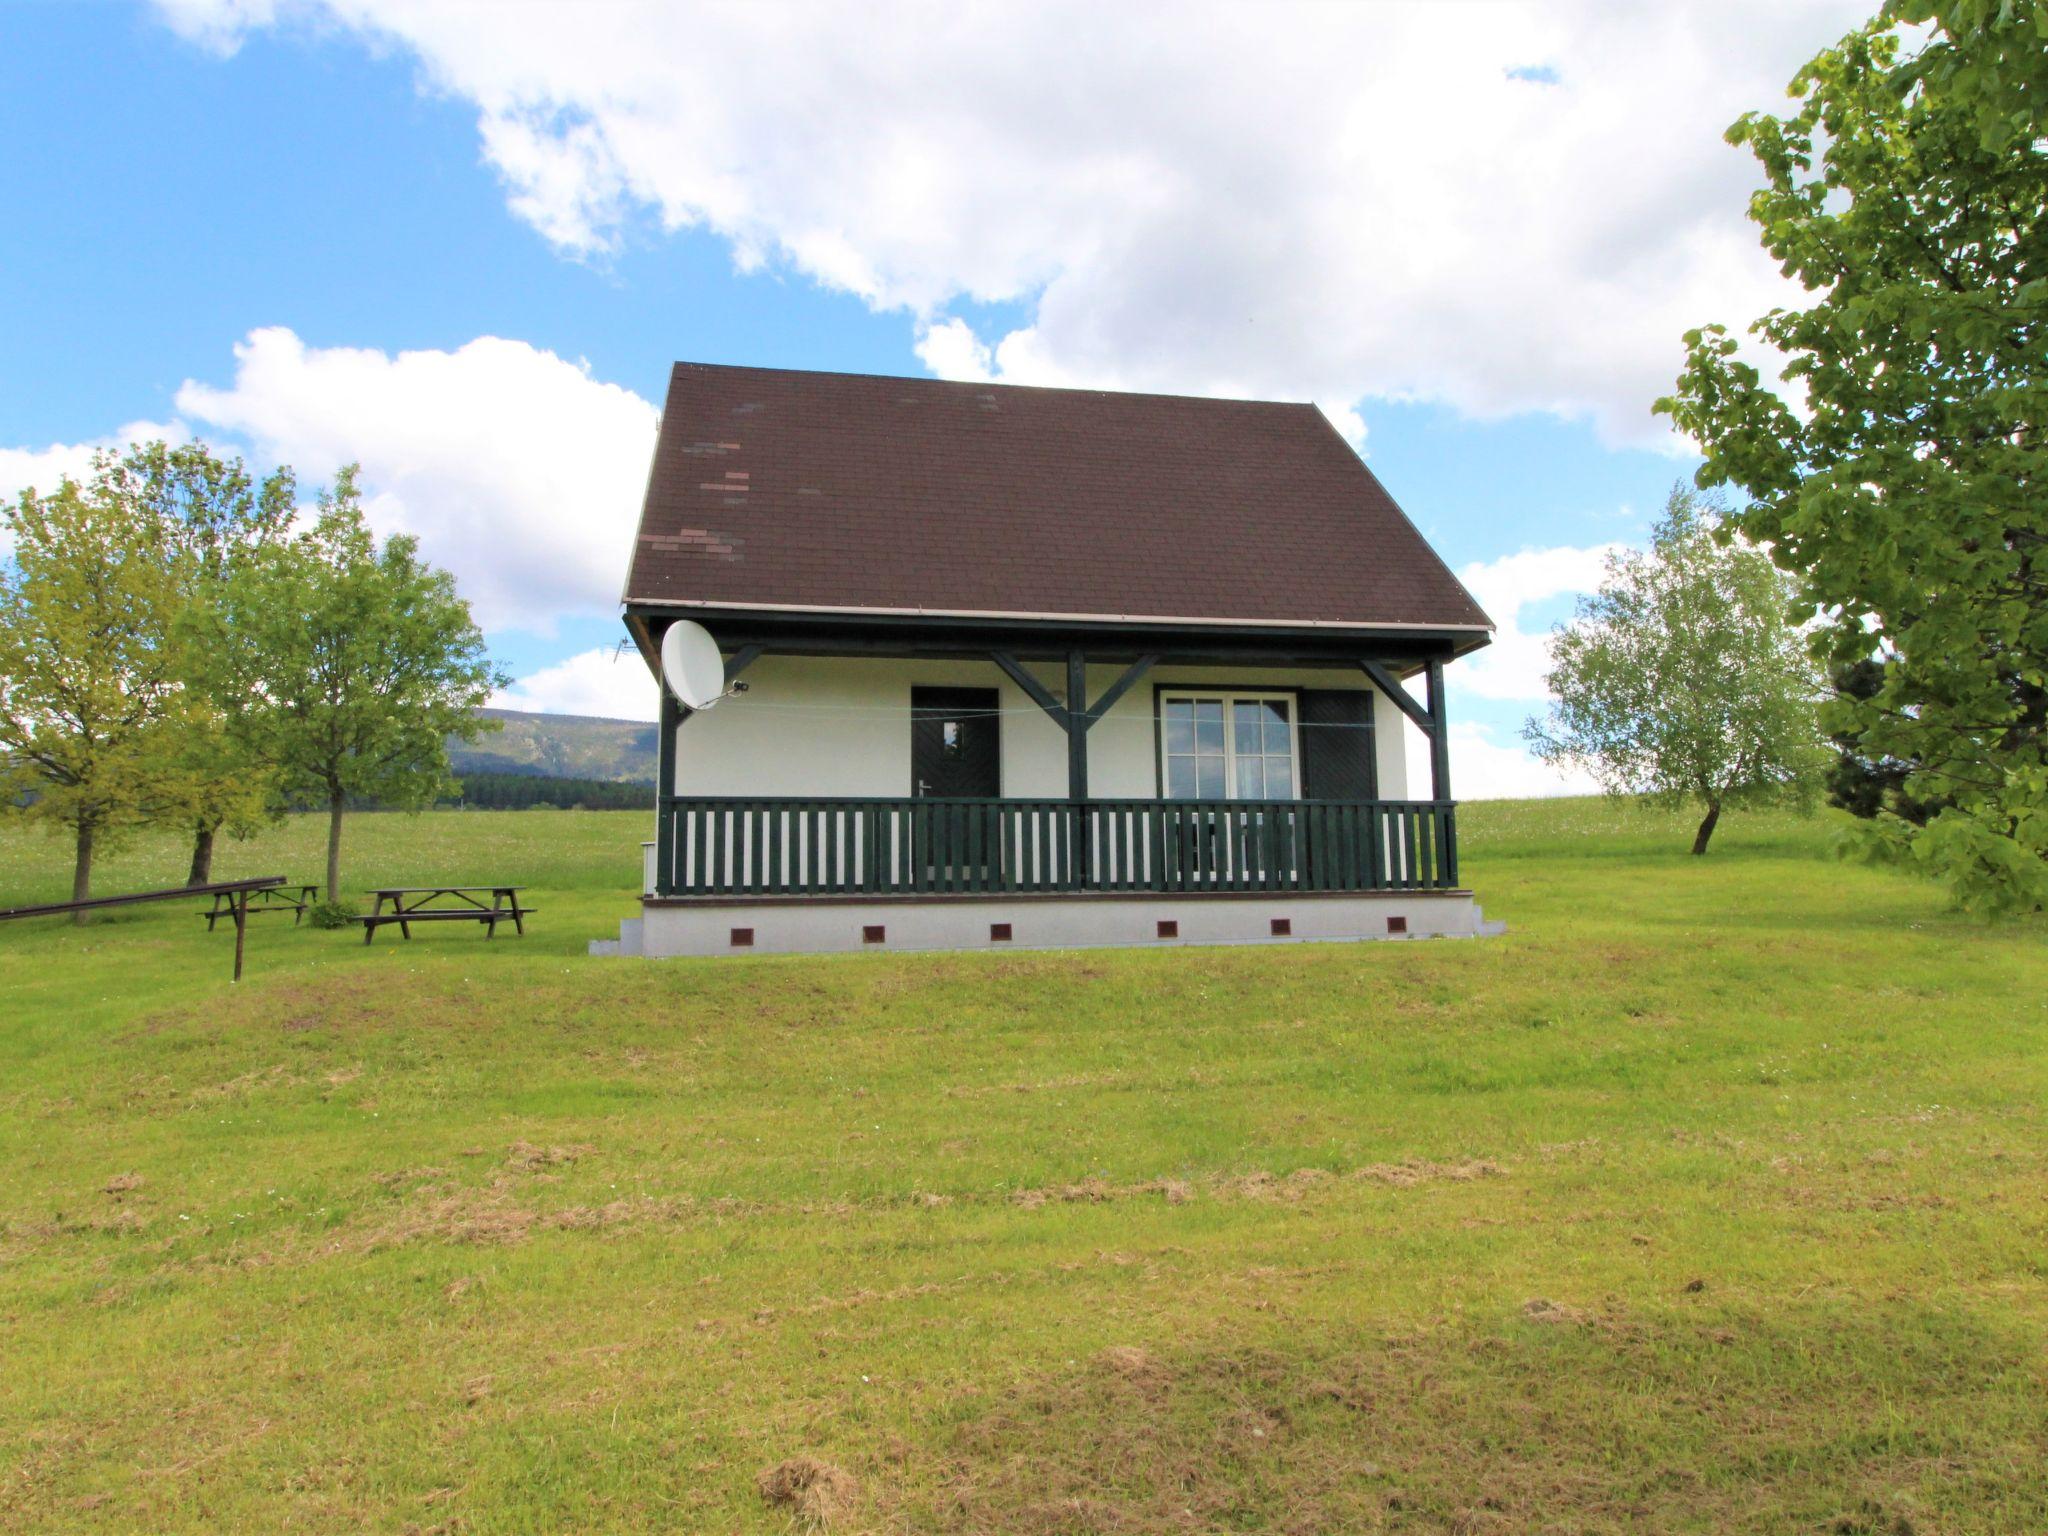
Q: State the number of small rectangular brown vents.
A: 6